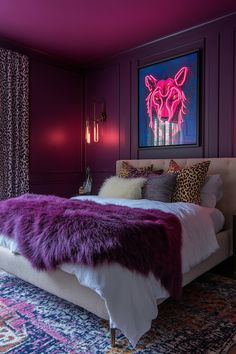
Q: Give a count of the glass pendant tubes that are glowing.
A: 2